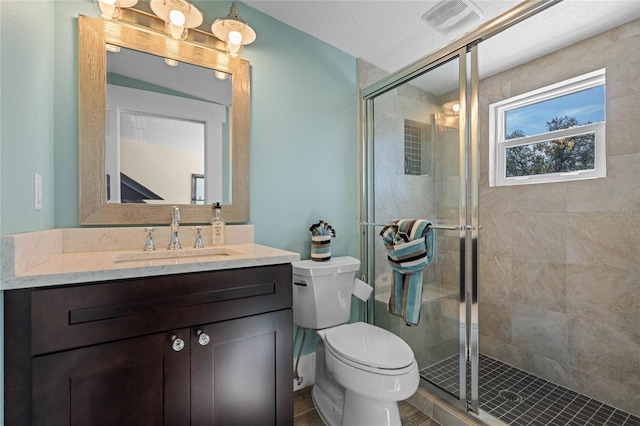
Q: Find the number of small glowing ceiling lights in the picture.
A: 3